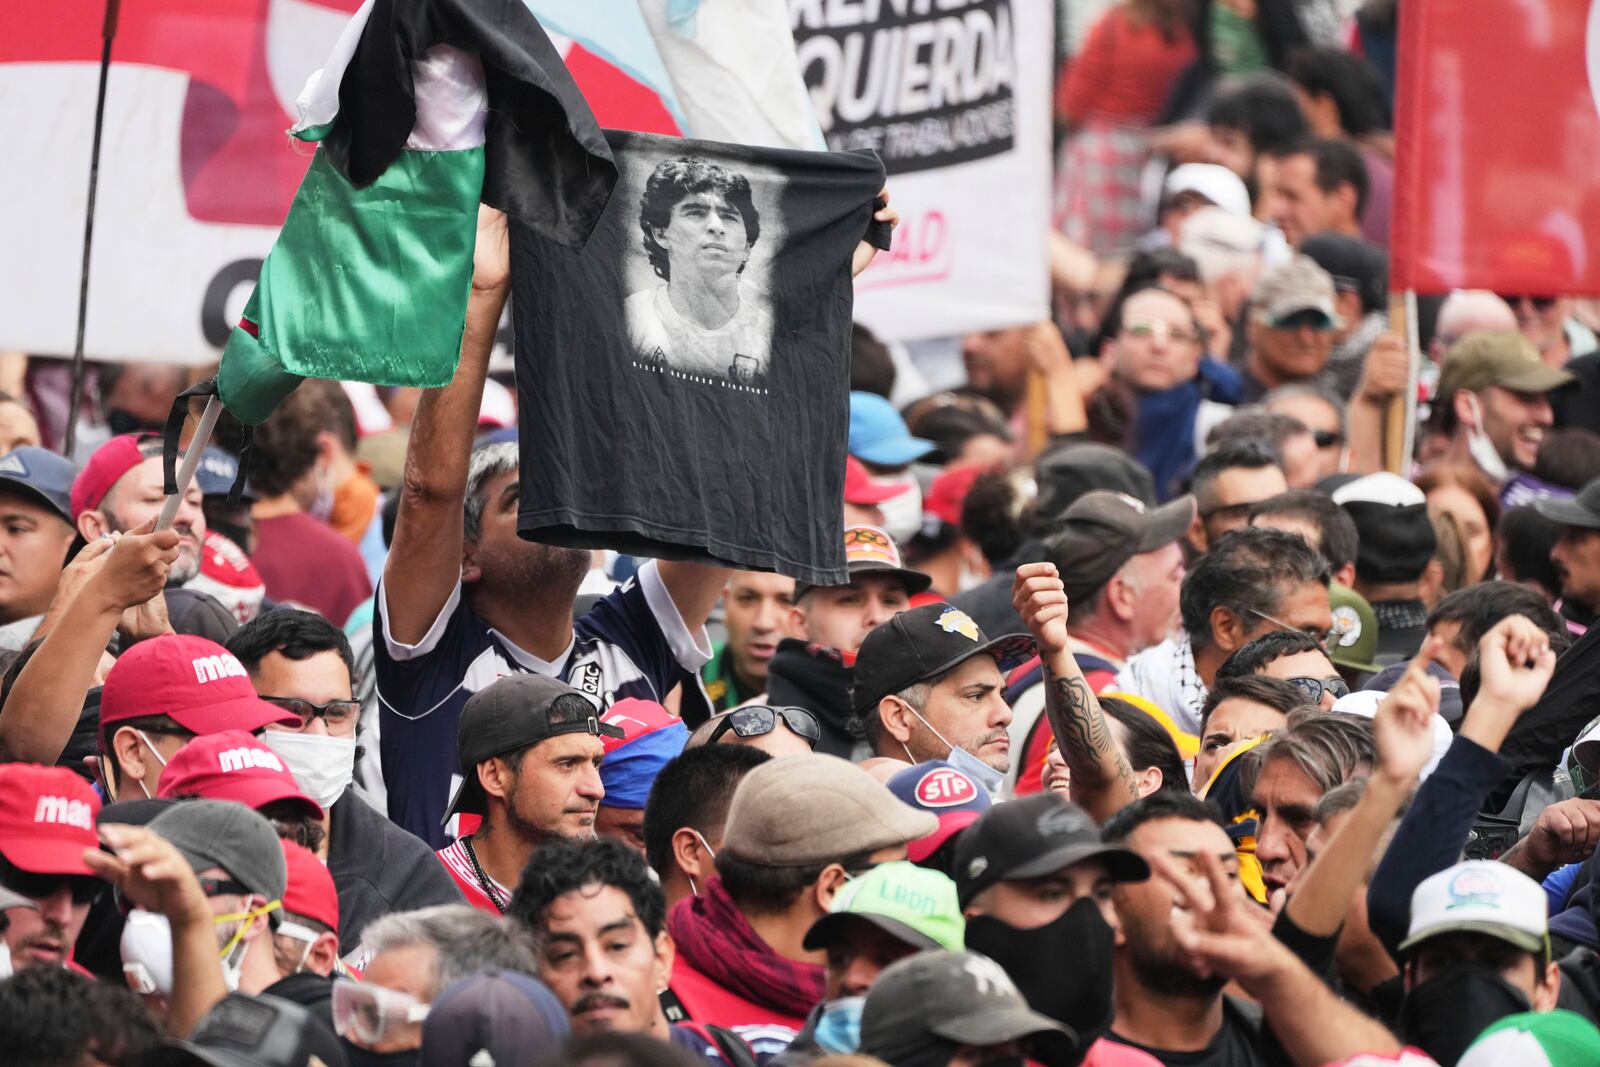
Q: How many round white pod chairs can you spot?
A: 0